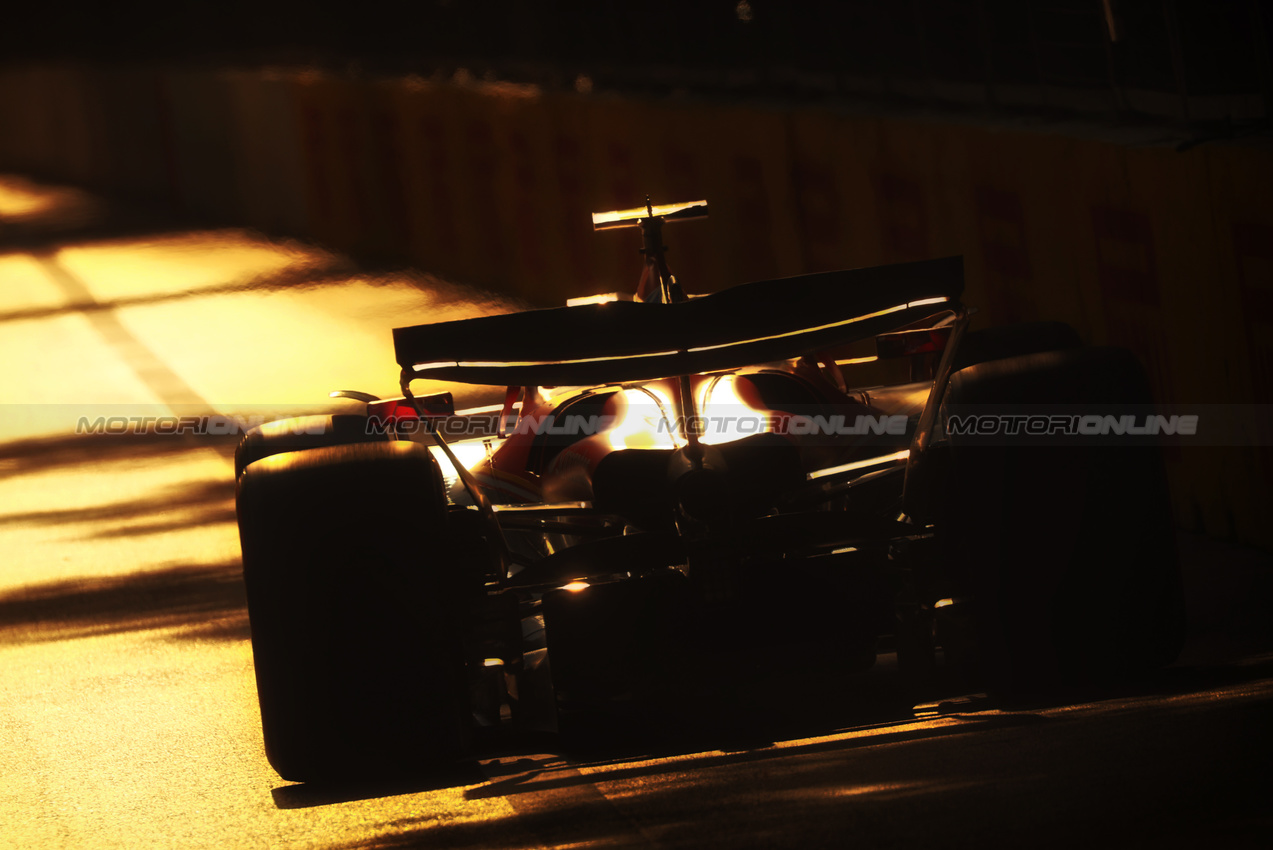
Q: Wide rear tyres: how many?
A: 2